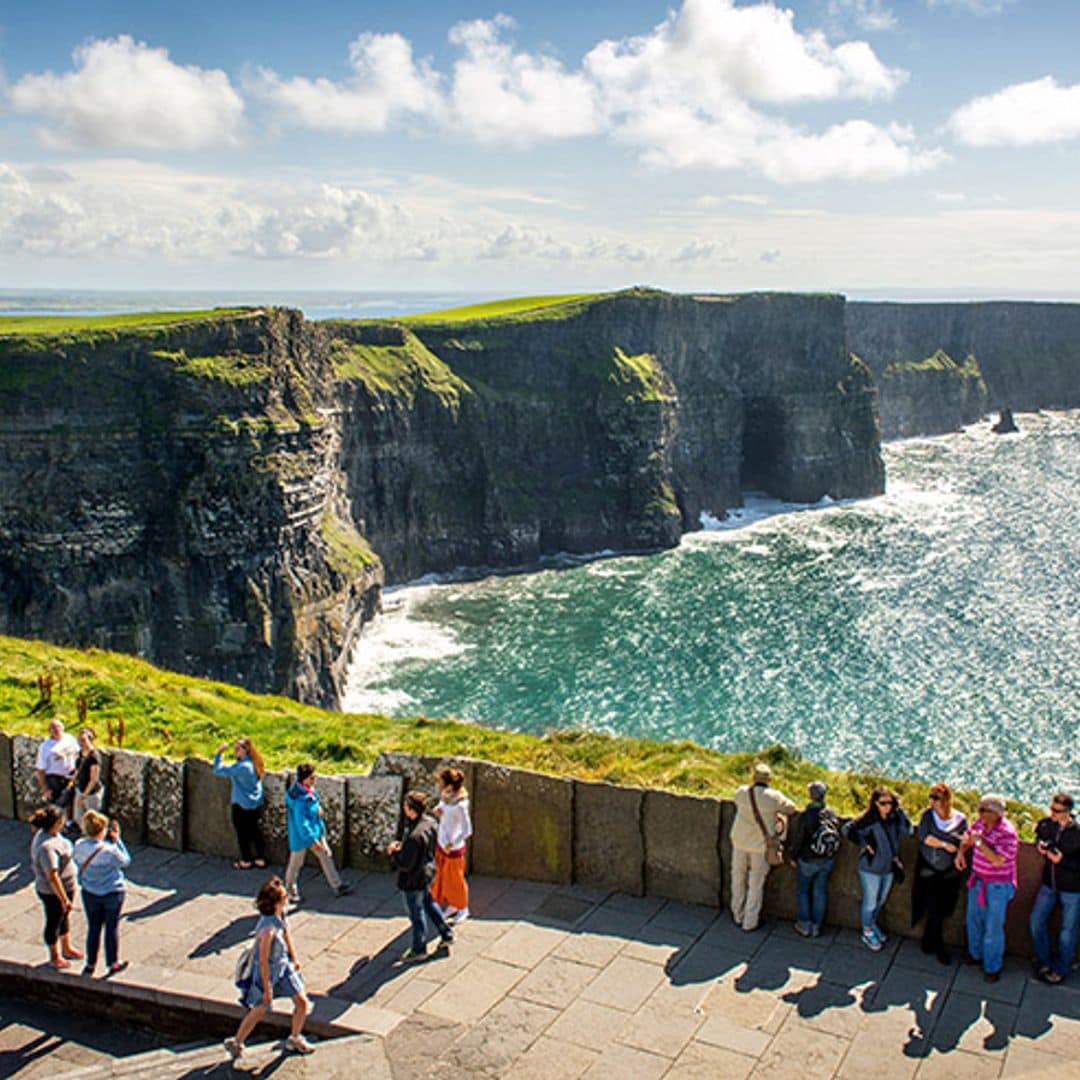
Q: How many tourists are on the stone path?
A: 15